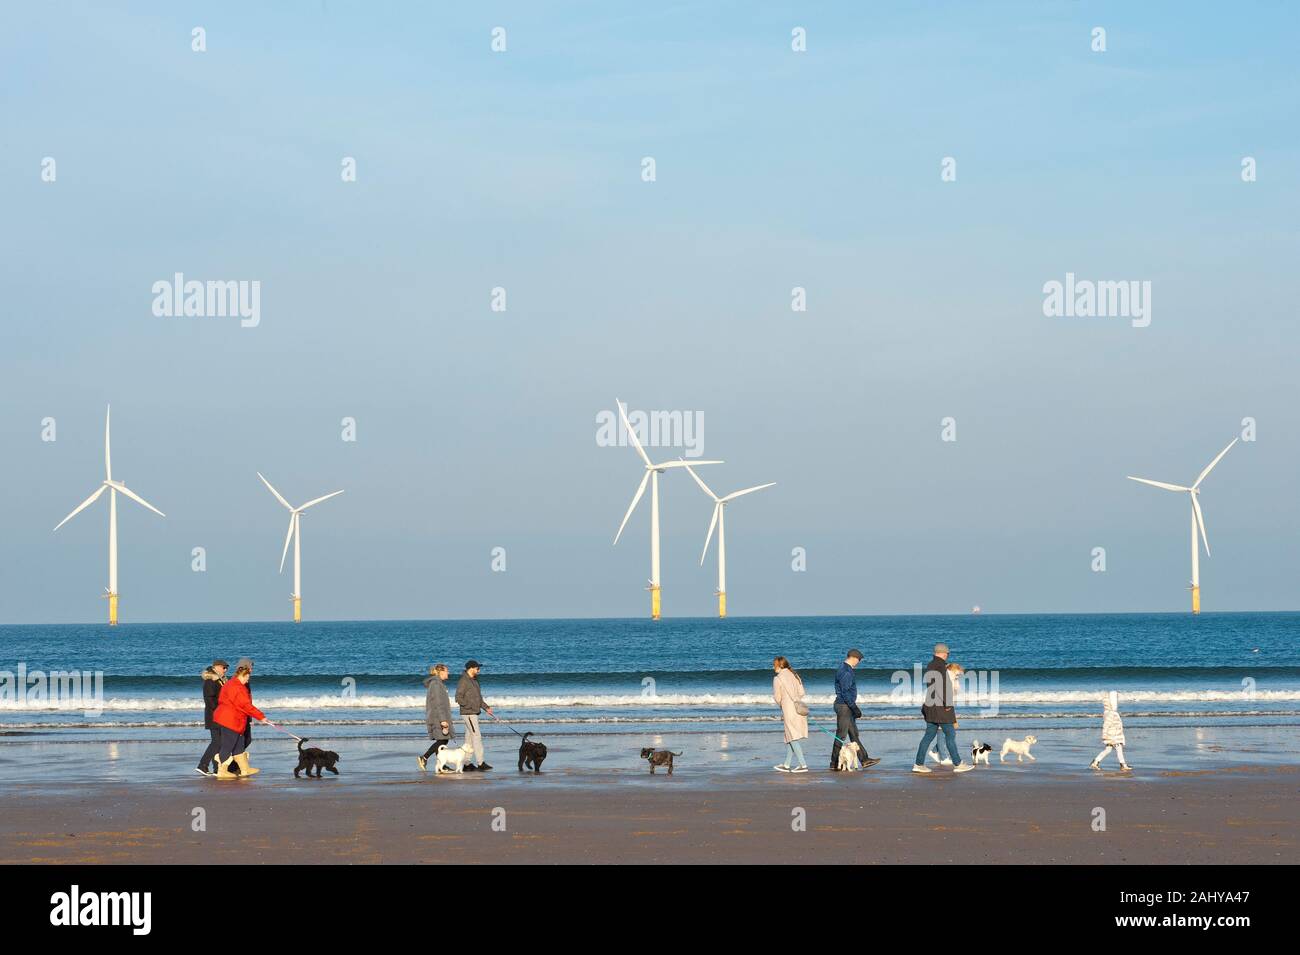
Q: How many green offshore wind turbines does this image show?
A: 0